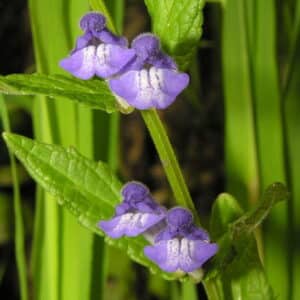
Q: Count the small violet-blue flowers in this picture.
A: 4